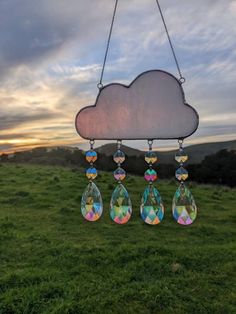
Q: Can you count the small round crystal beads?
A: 8